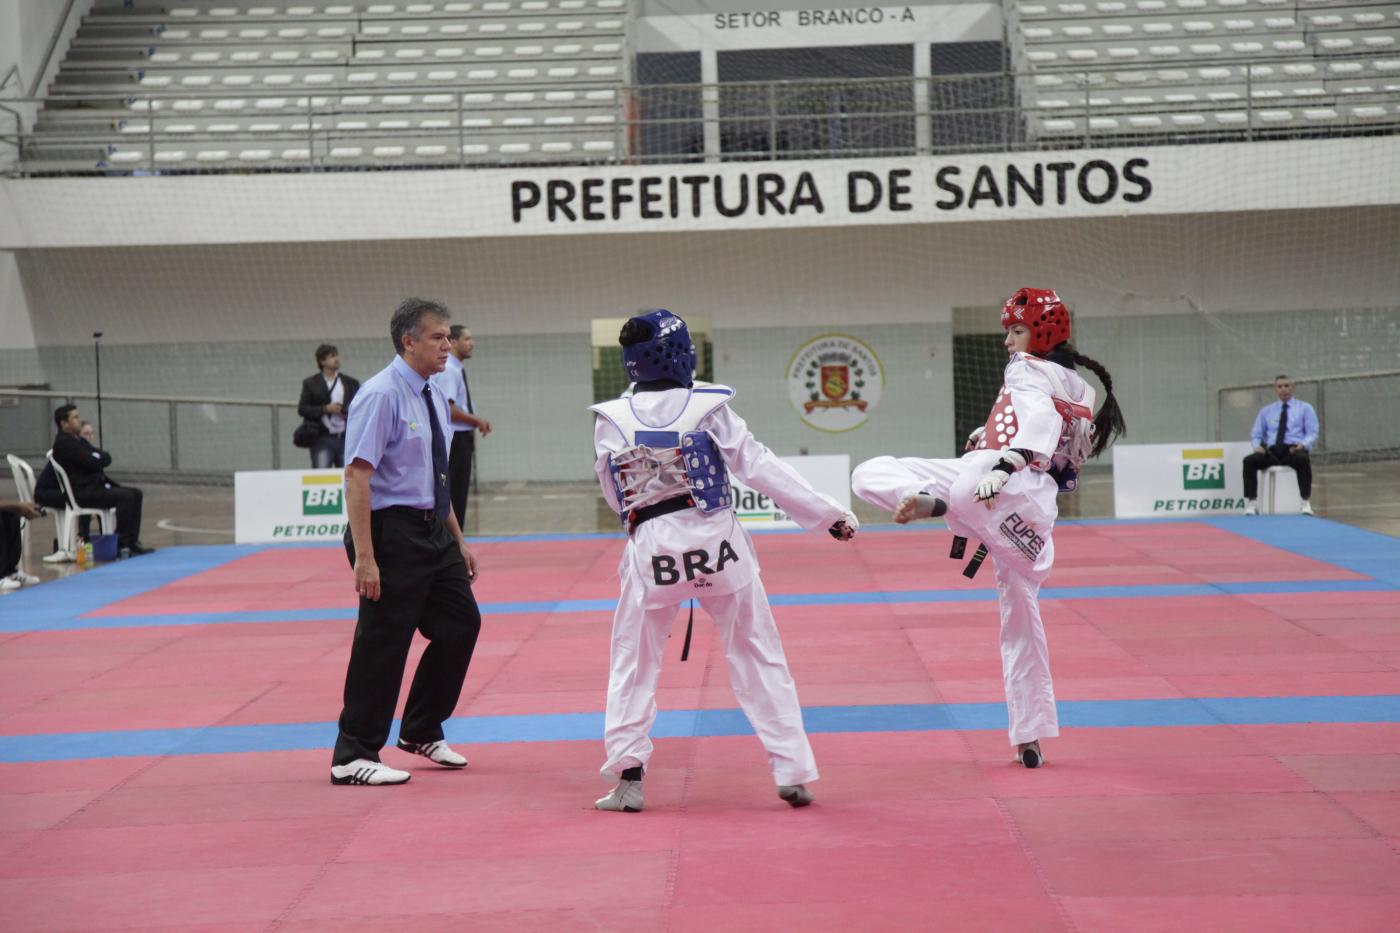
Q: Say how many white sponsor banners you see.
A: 3